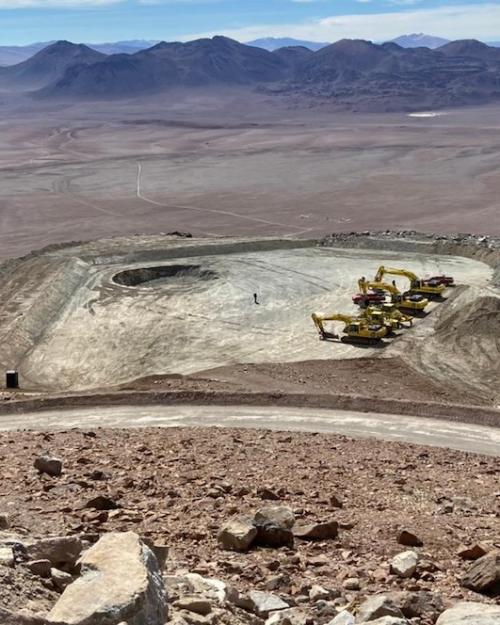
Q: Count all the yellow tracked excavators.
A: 3